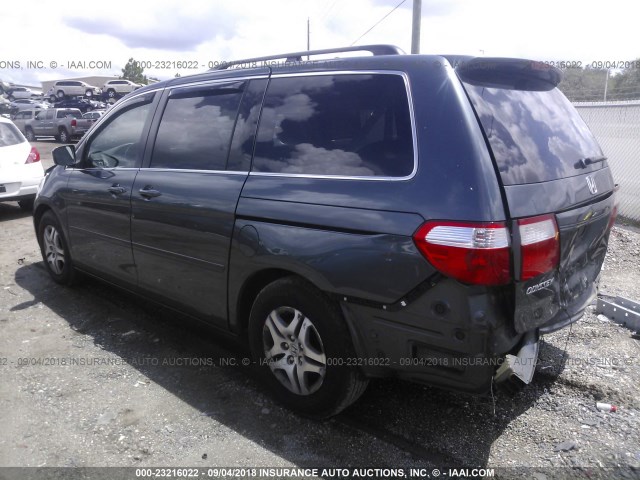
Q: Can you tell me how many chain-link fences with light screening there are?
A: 1